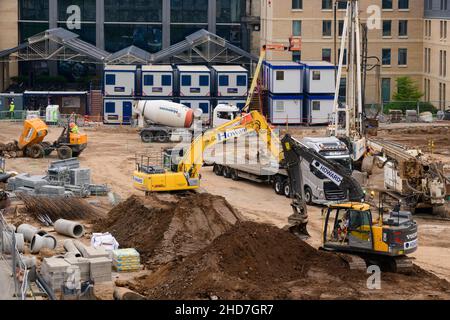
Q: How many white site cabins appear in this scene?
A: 12